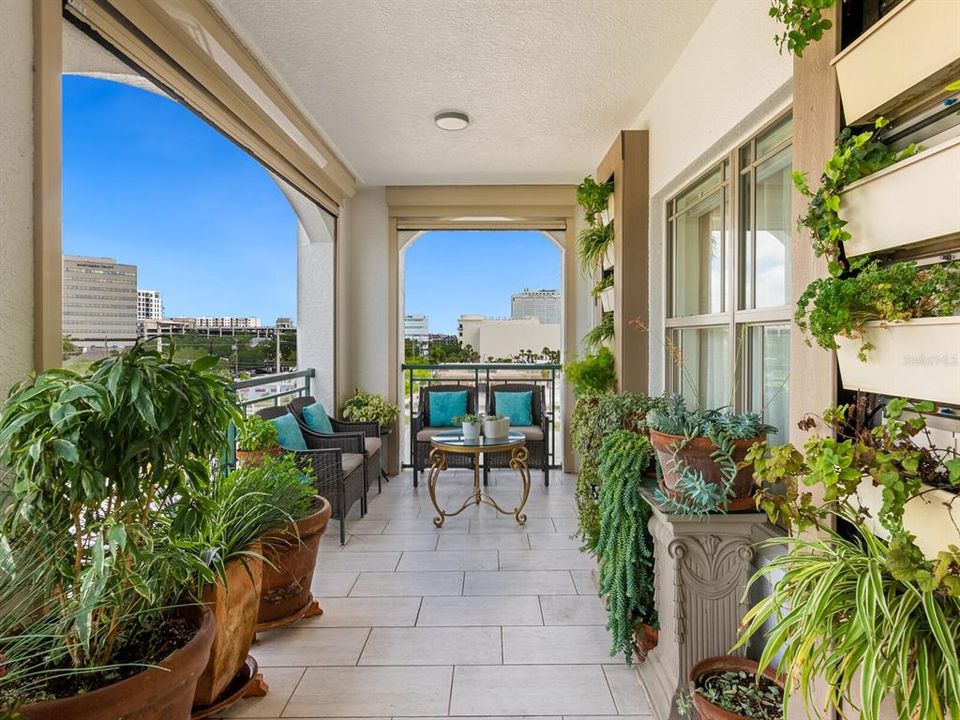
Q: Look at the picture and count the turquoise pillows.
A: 4